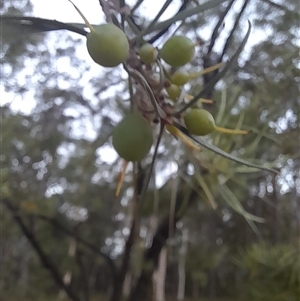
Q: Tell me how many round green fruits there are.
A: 7